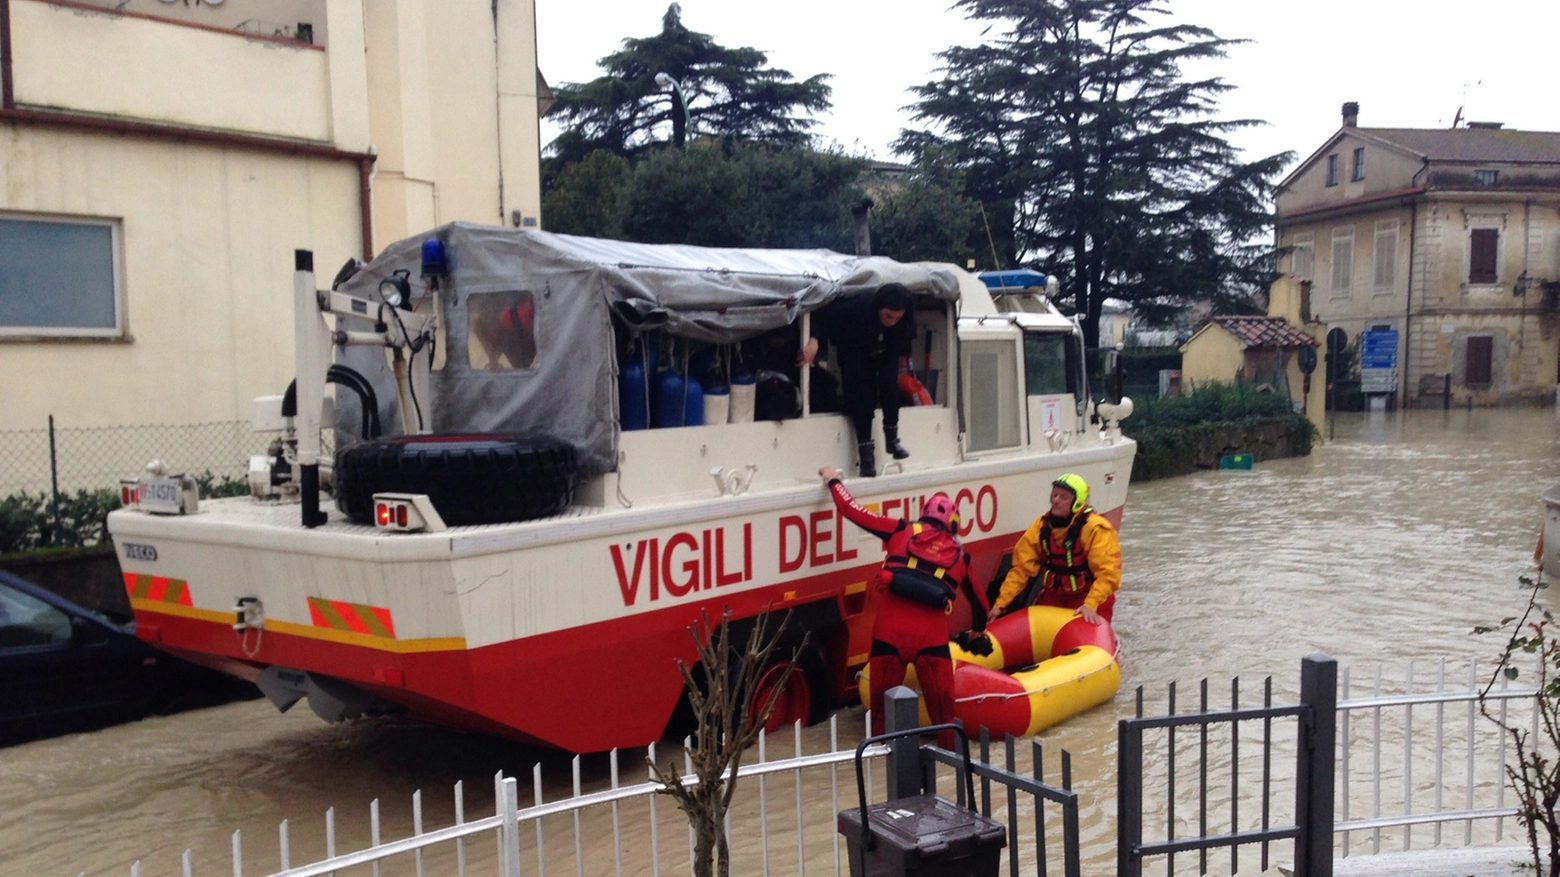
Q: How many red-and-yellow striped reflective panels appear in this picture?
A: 2